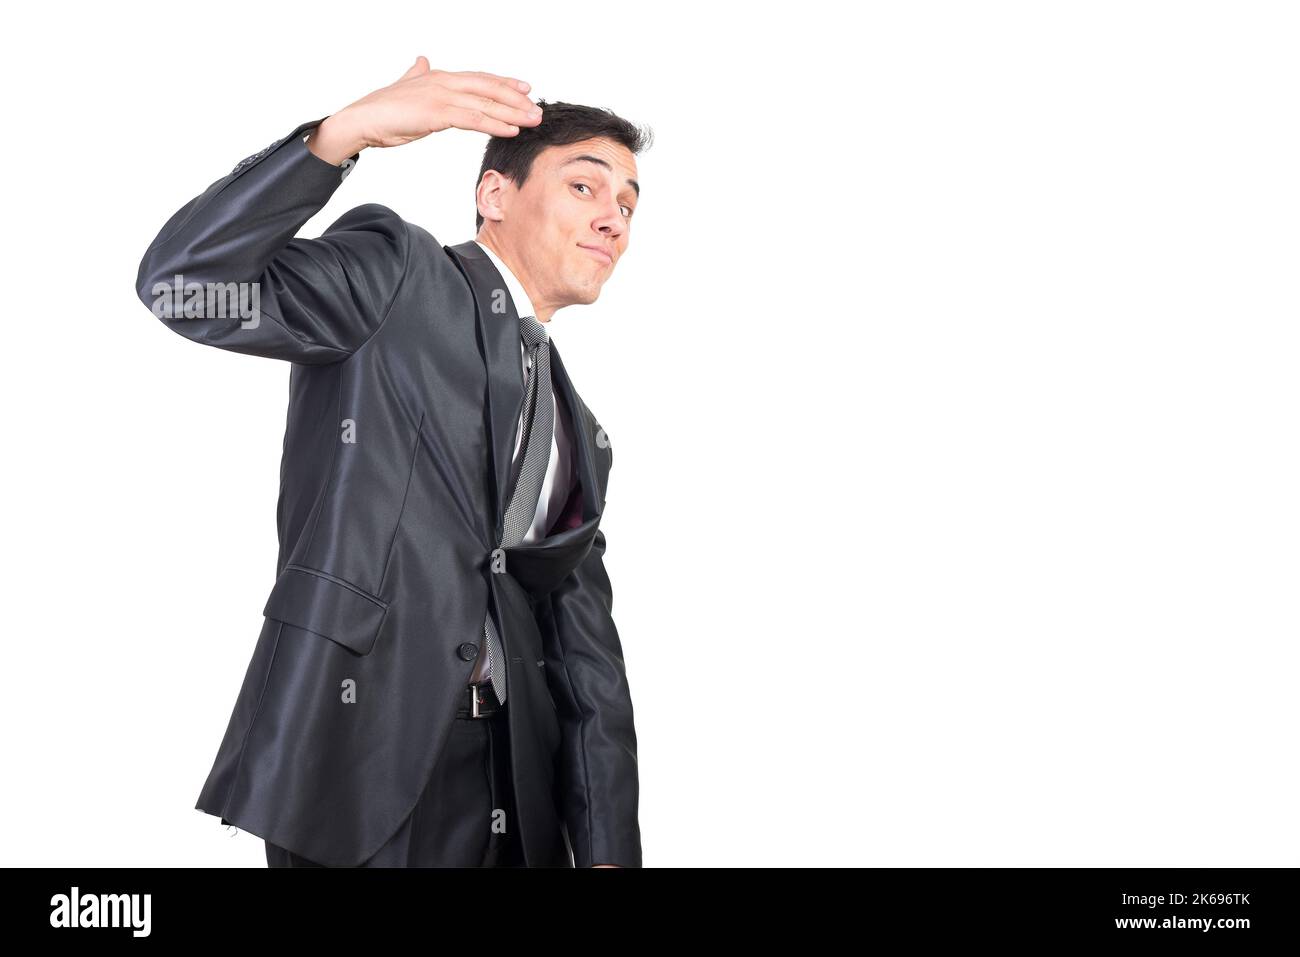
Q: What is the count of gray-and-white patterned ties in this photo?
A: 1